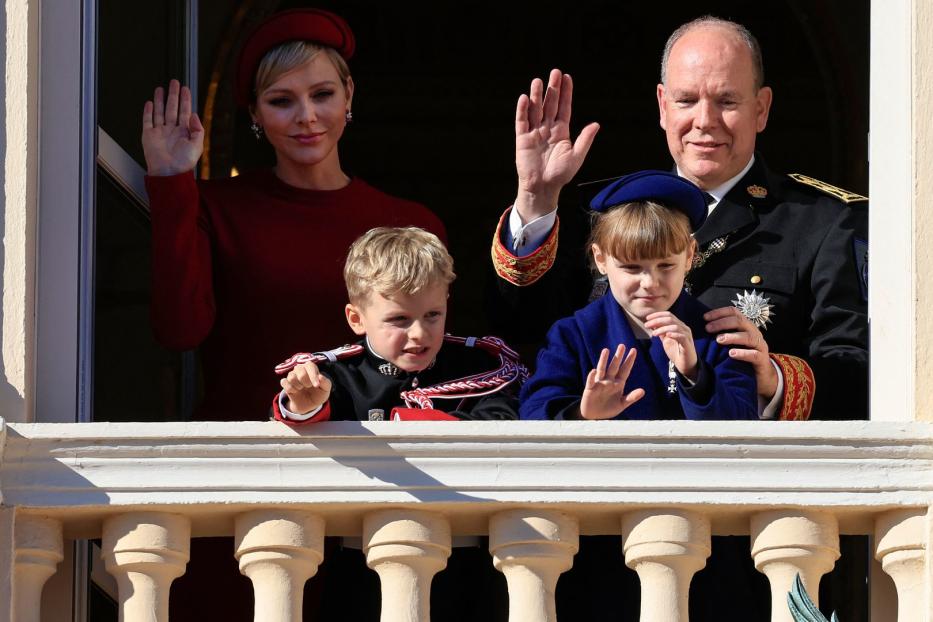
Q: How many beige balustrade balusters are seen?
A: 8